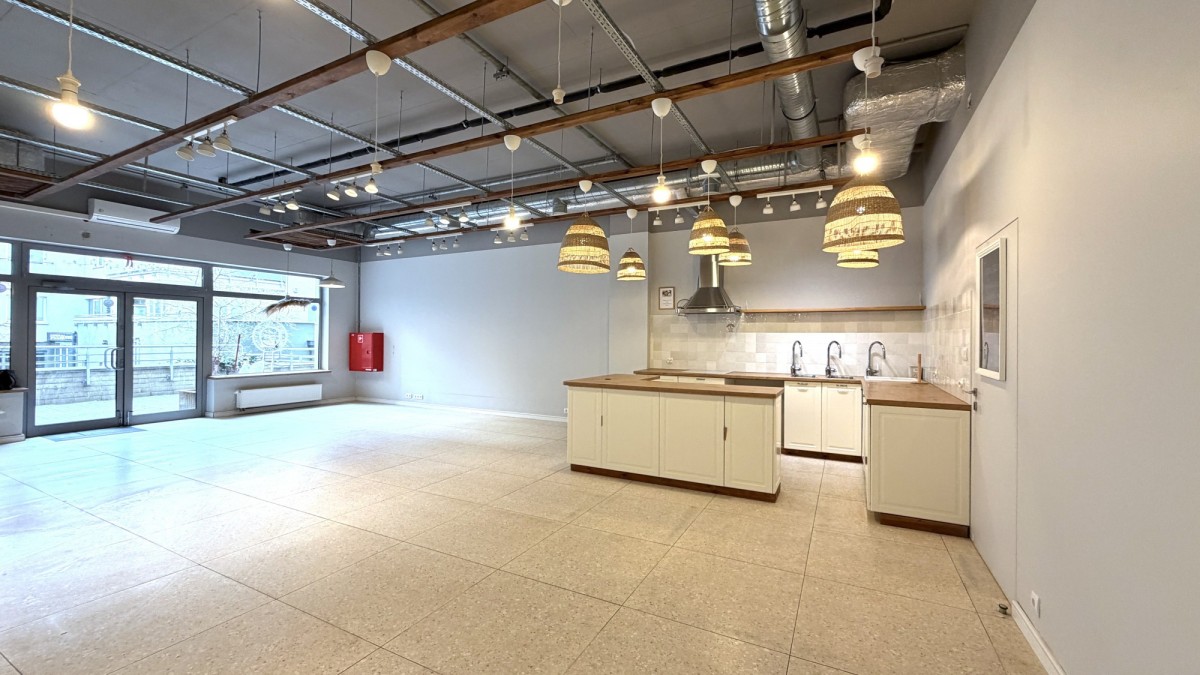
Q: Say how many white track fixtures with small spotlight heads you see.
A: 9